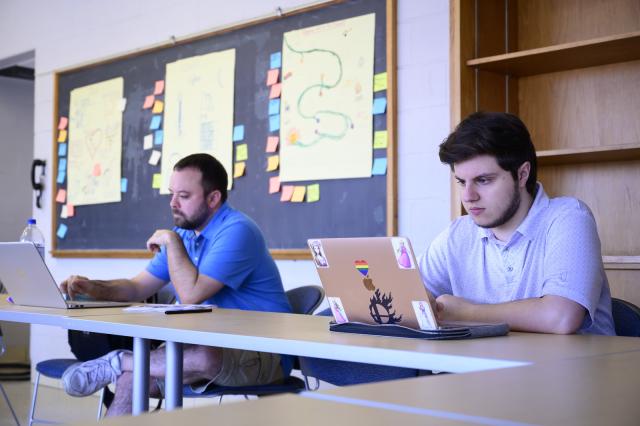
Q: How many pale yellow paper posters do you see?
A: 3